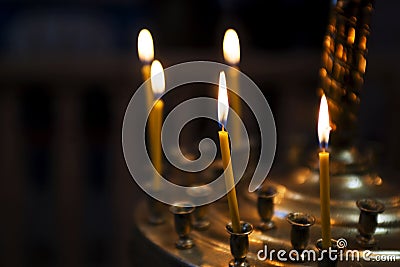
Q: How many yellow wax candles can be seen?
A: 5